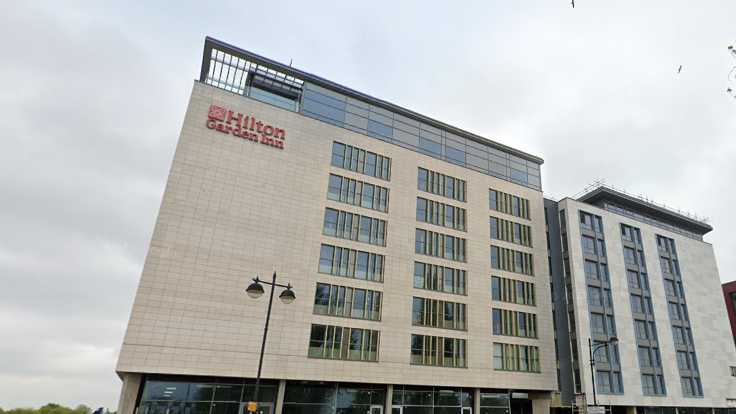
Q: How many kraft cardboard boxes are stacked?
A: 0